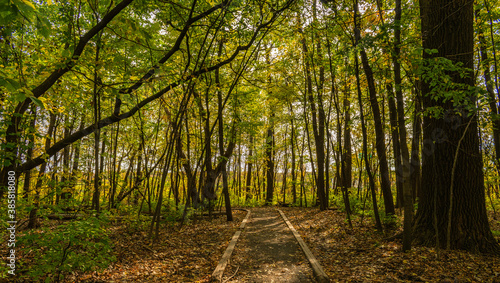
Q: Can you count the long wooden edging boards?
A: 2